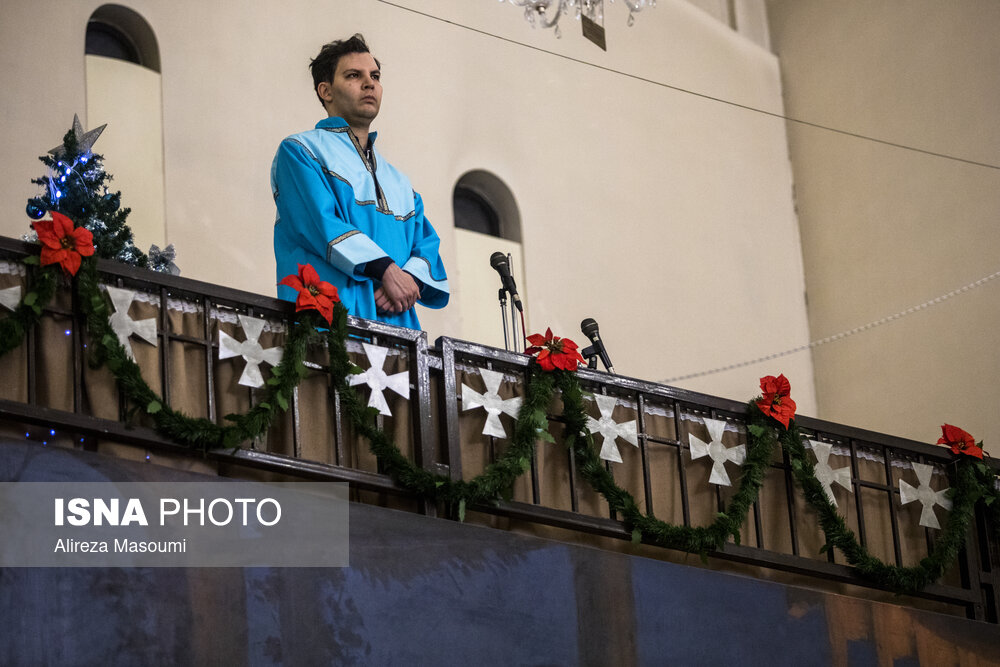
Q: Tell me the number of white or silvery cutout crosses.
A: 9